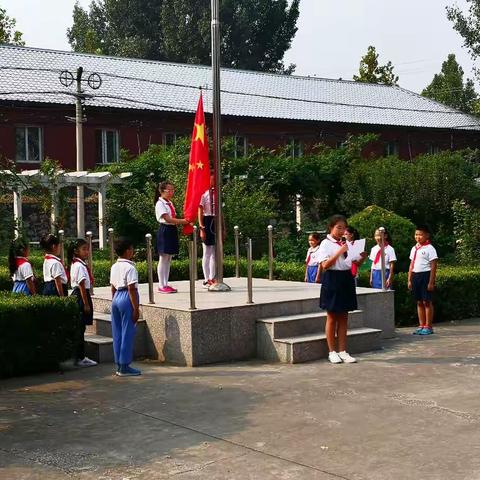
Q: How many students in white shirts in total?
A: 11